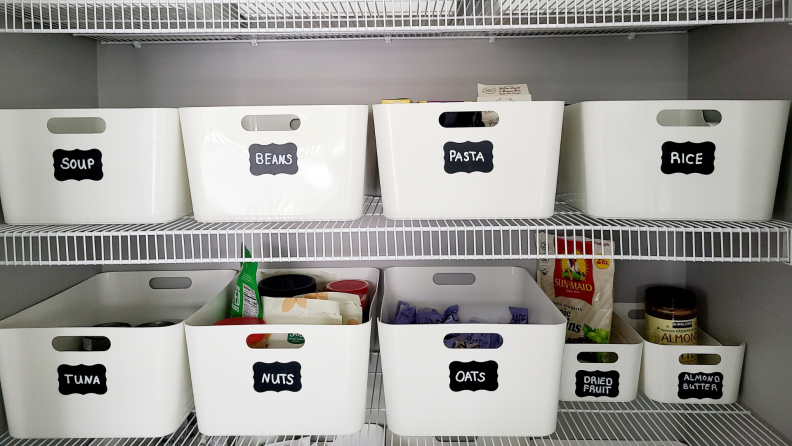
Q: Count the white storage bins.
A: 9